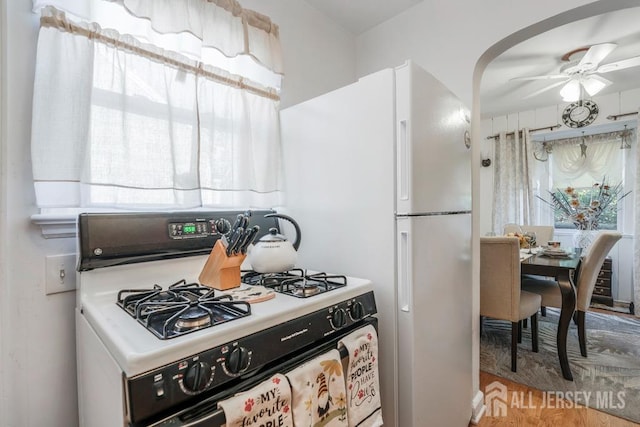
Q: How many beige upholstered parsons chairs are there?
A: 3